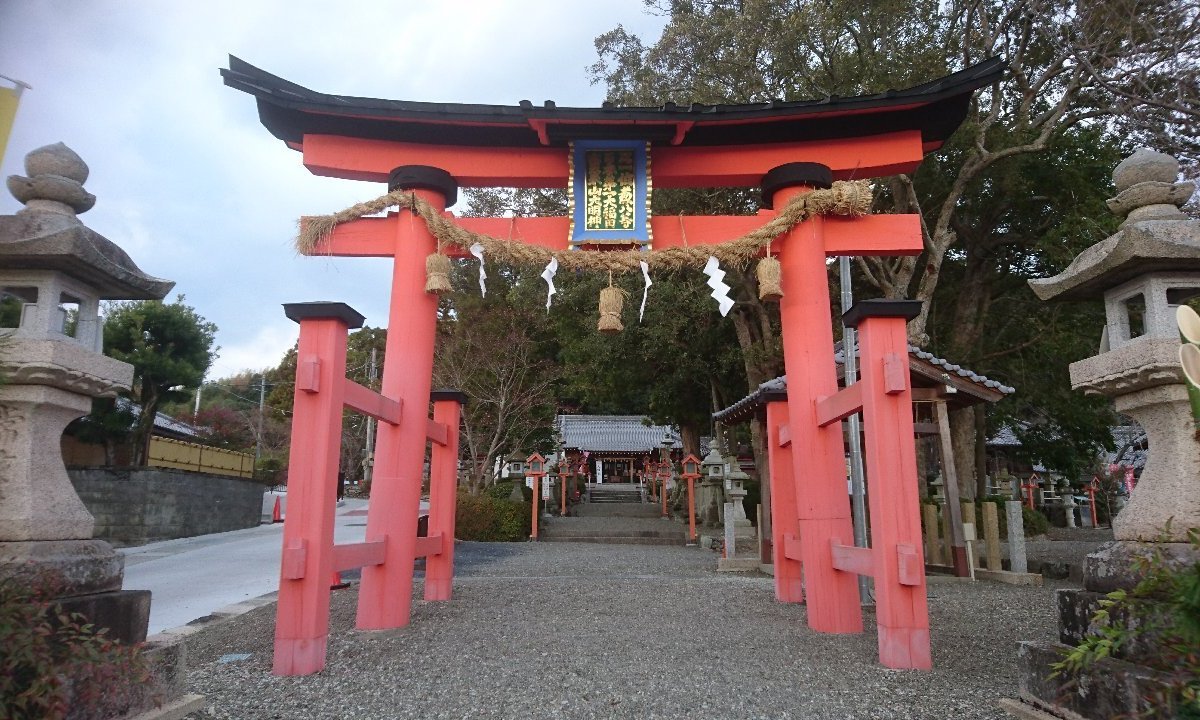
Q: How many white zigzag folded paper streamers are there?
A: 4